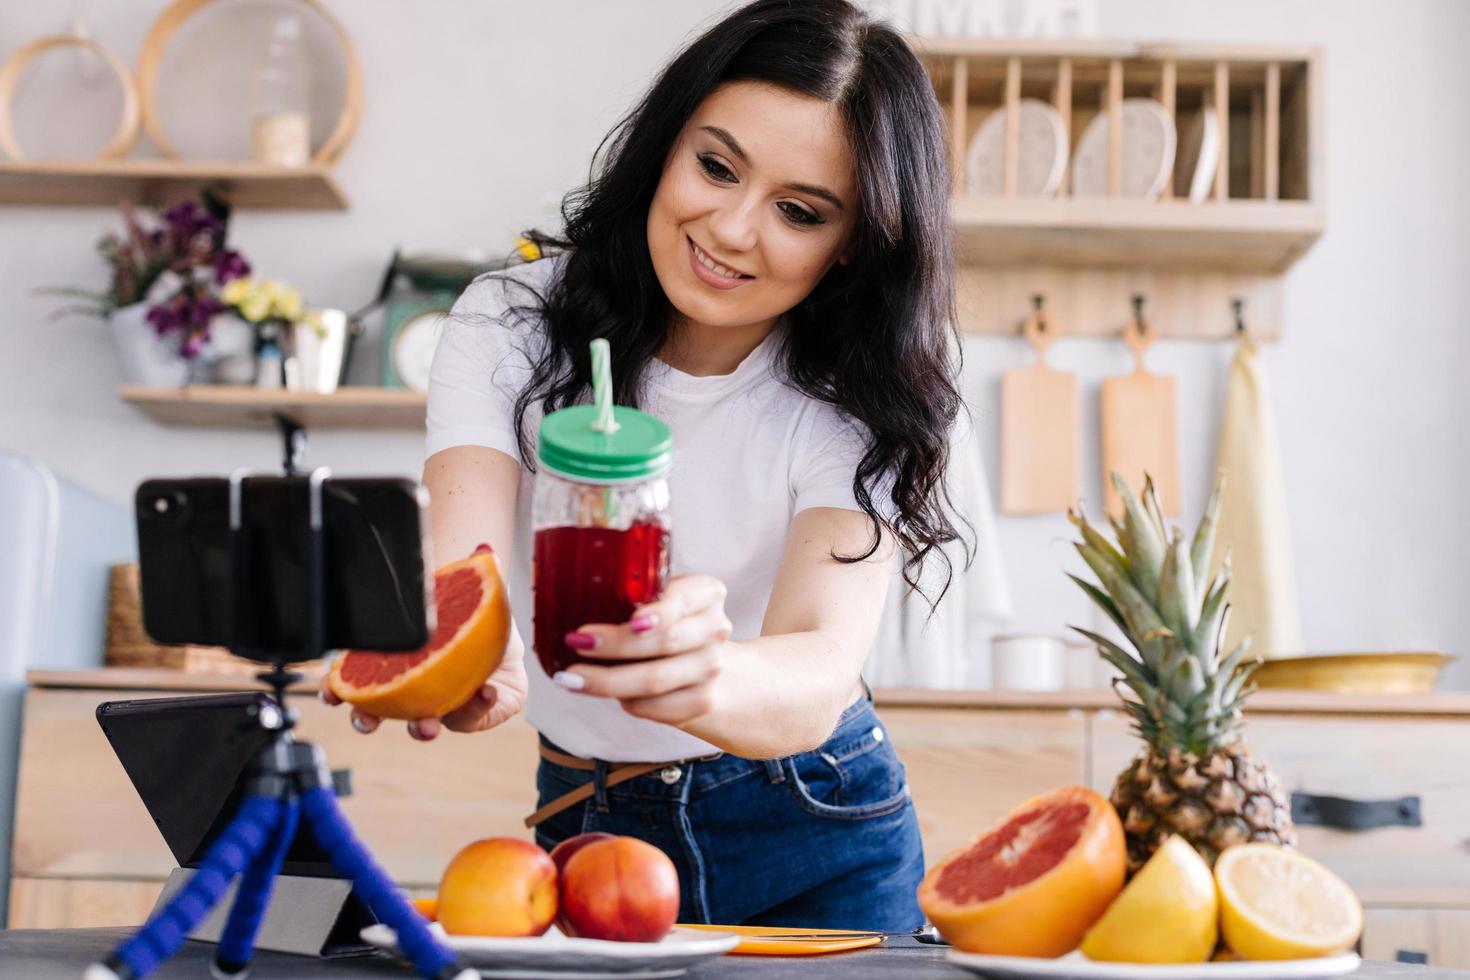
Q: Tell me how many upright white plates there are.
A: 3